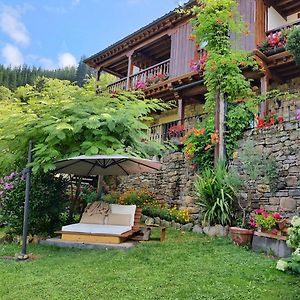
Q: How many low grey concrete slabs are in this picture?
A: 1